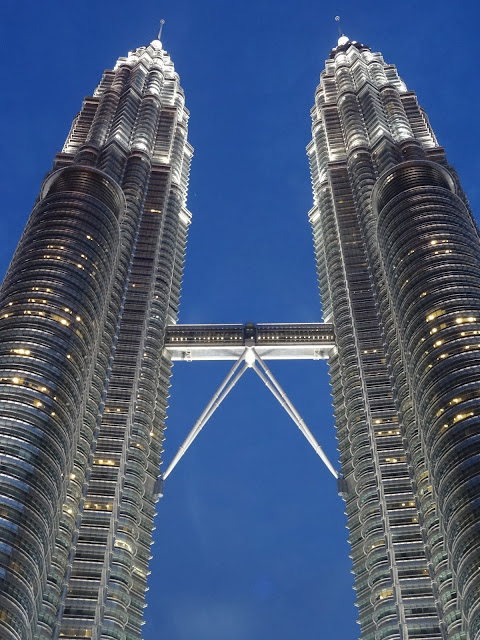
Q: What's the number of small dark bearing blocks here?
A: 2